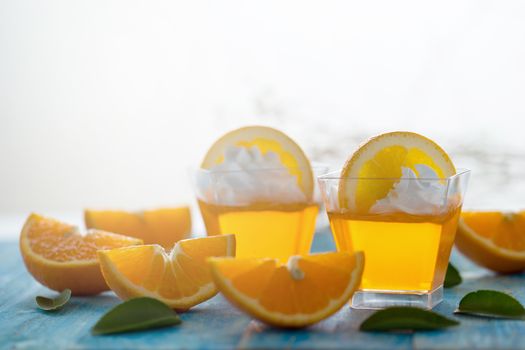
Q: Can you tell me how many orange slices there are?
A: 7